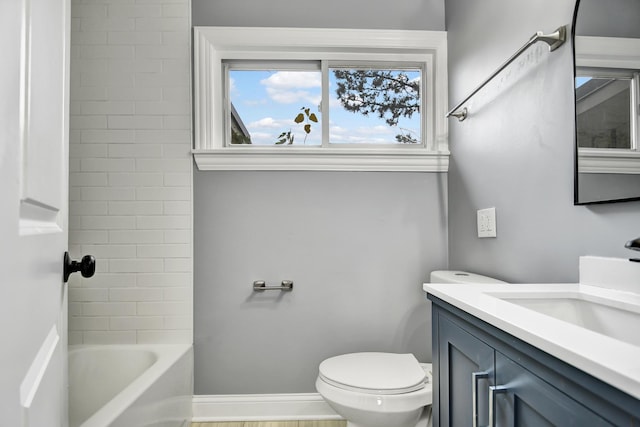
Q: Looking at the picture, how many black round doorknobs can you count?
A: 1